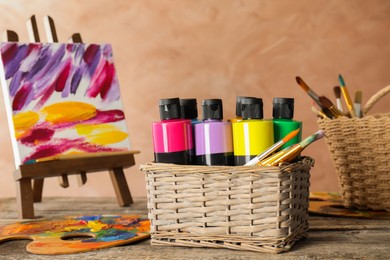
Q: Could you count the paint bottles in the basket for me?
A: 6